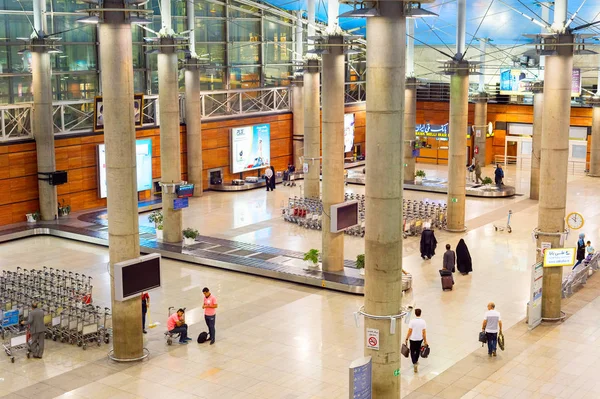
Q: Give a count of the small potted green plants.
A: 8